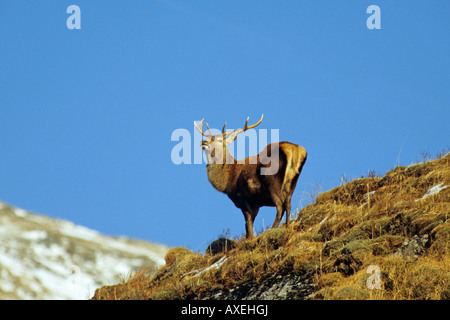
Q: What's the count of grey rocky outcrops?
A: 2